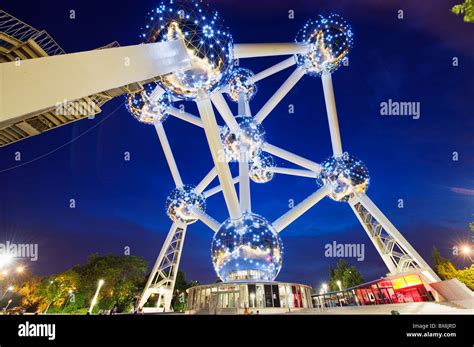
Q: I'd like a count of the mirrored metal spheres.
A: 9